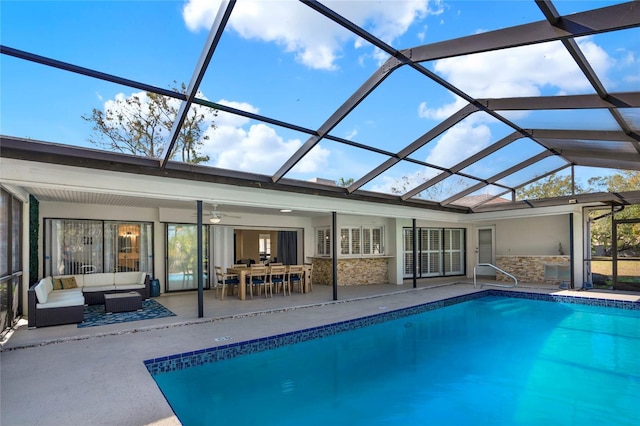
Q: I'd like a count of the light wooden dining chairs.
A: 8